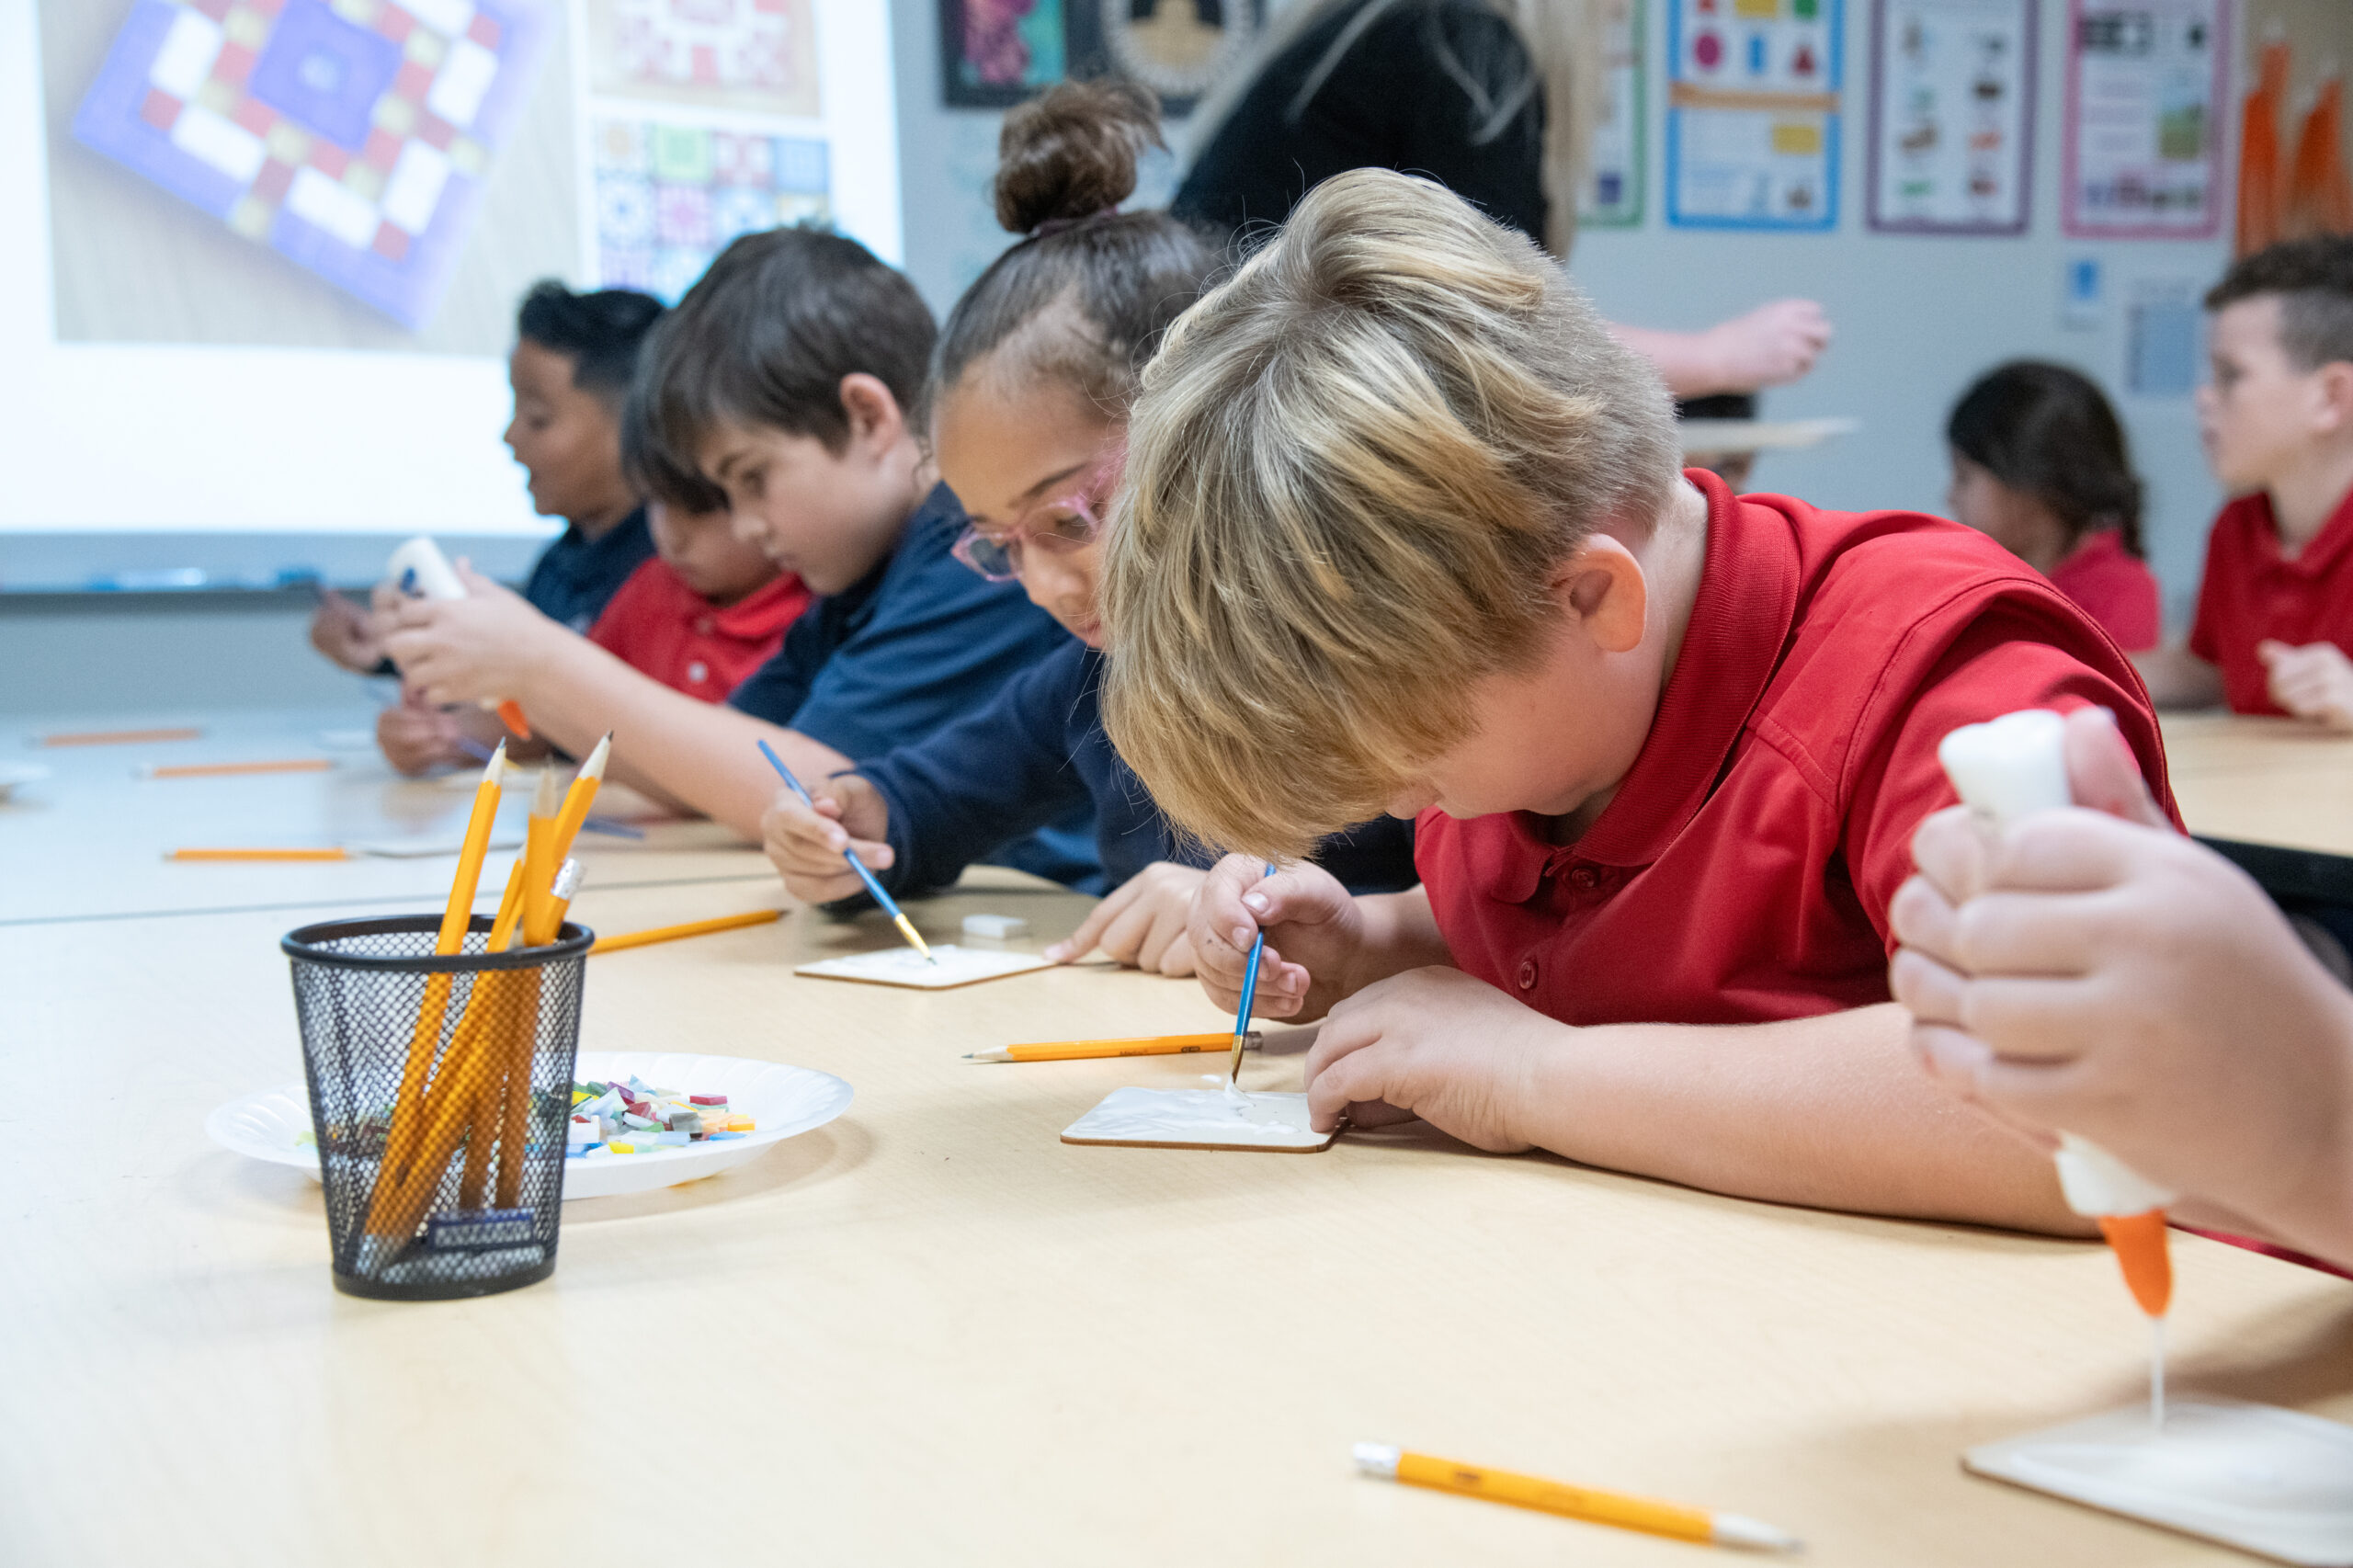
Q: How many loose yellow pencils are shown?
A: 6